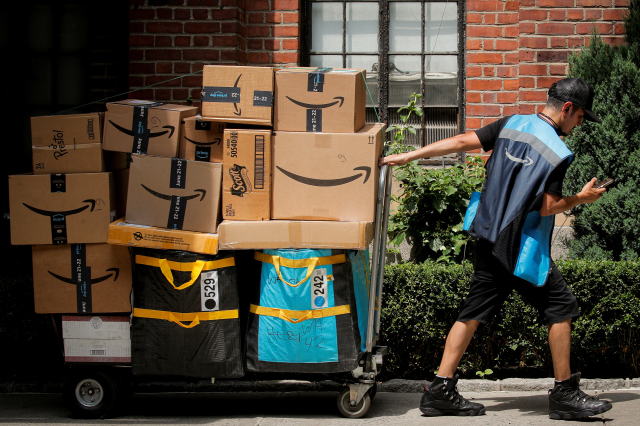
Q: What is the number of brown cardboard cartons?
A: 12